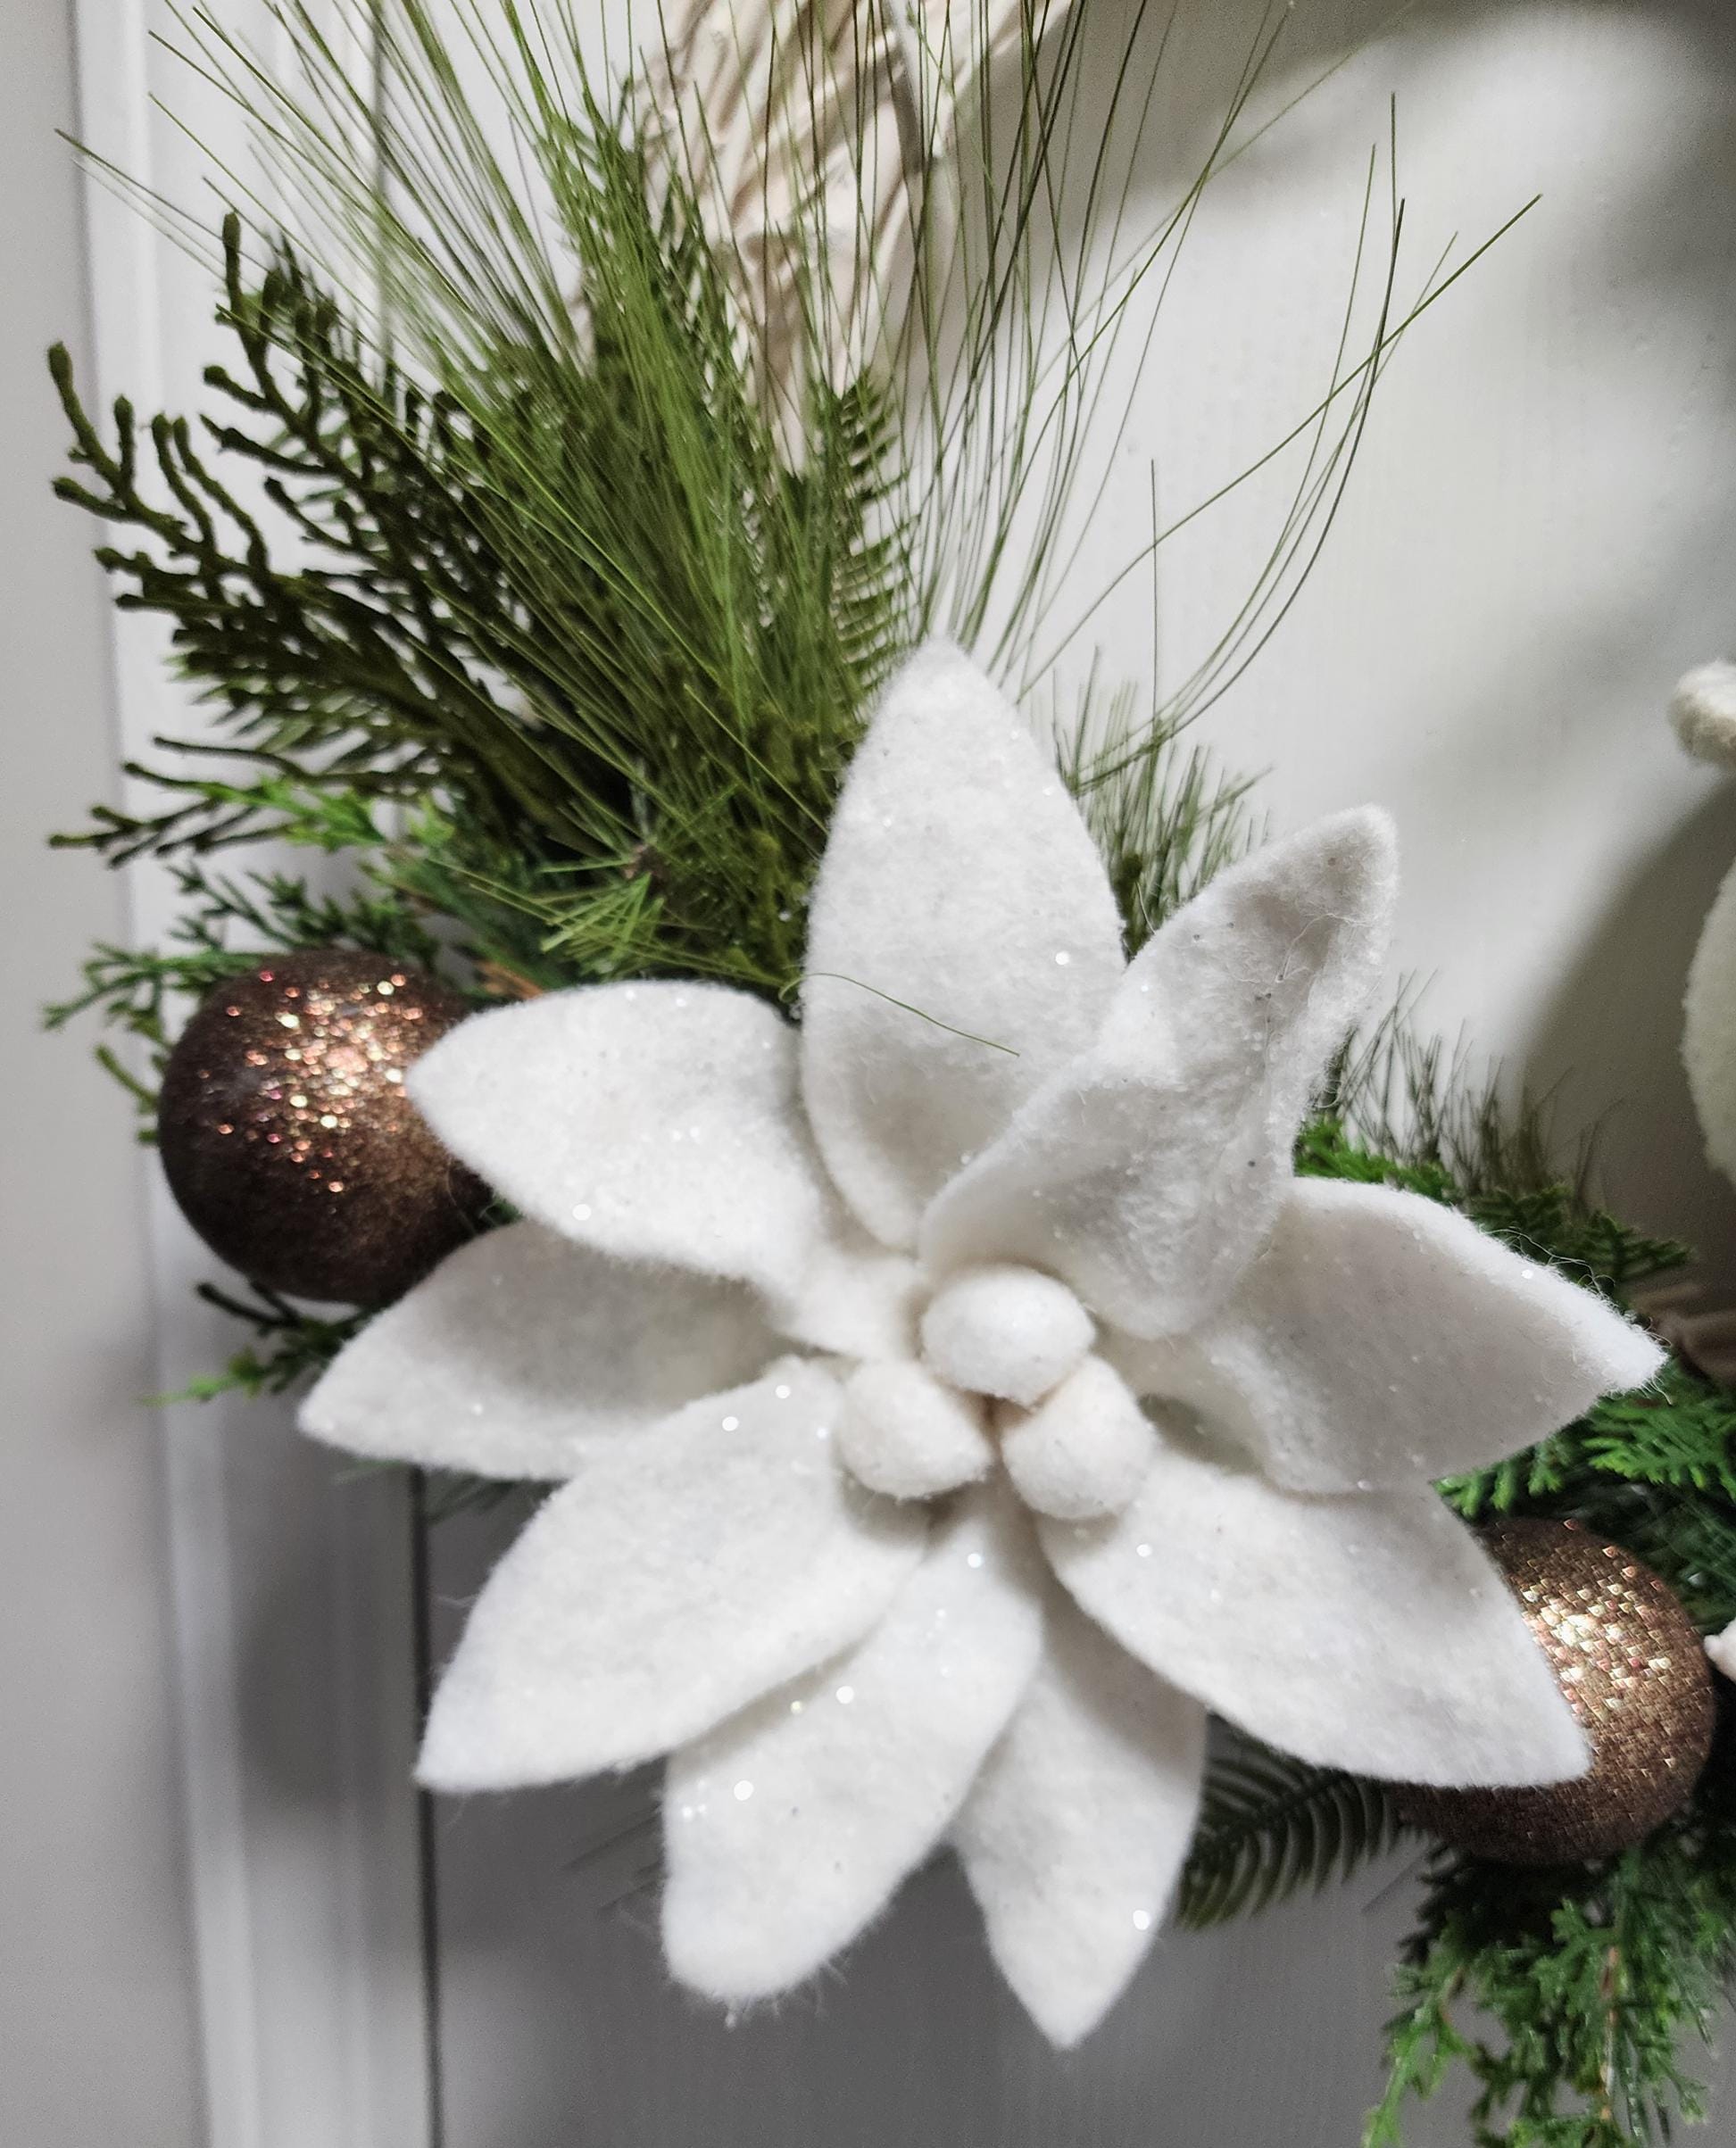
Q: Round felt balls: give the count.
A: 3